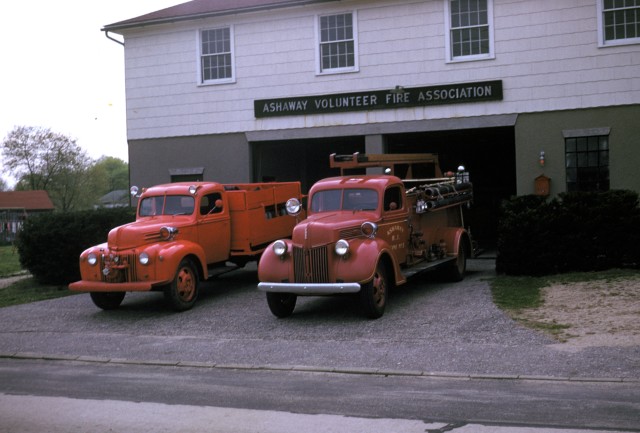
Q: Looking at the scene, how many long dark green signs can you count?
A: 1